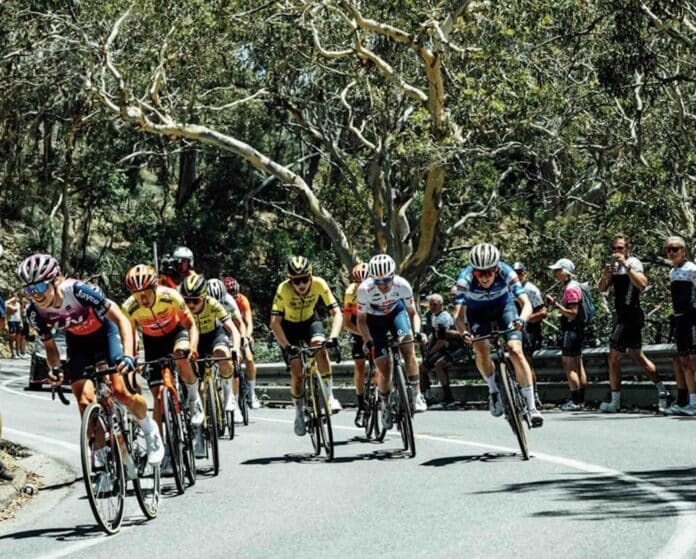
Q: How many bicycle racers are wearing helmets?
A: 9